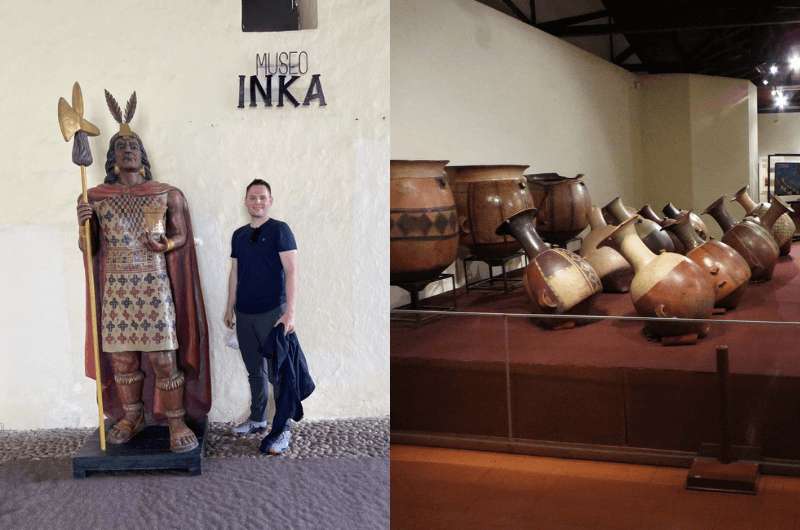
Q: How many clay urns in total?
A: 13